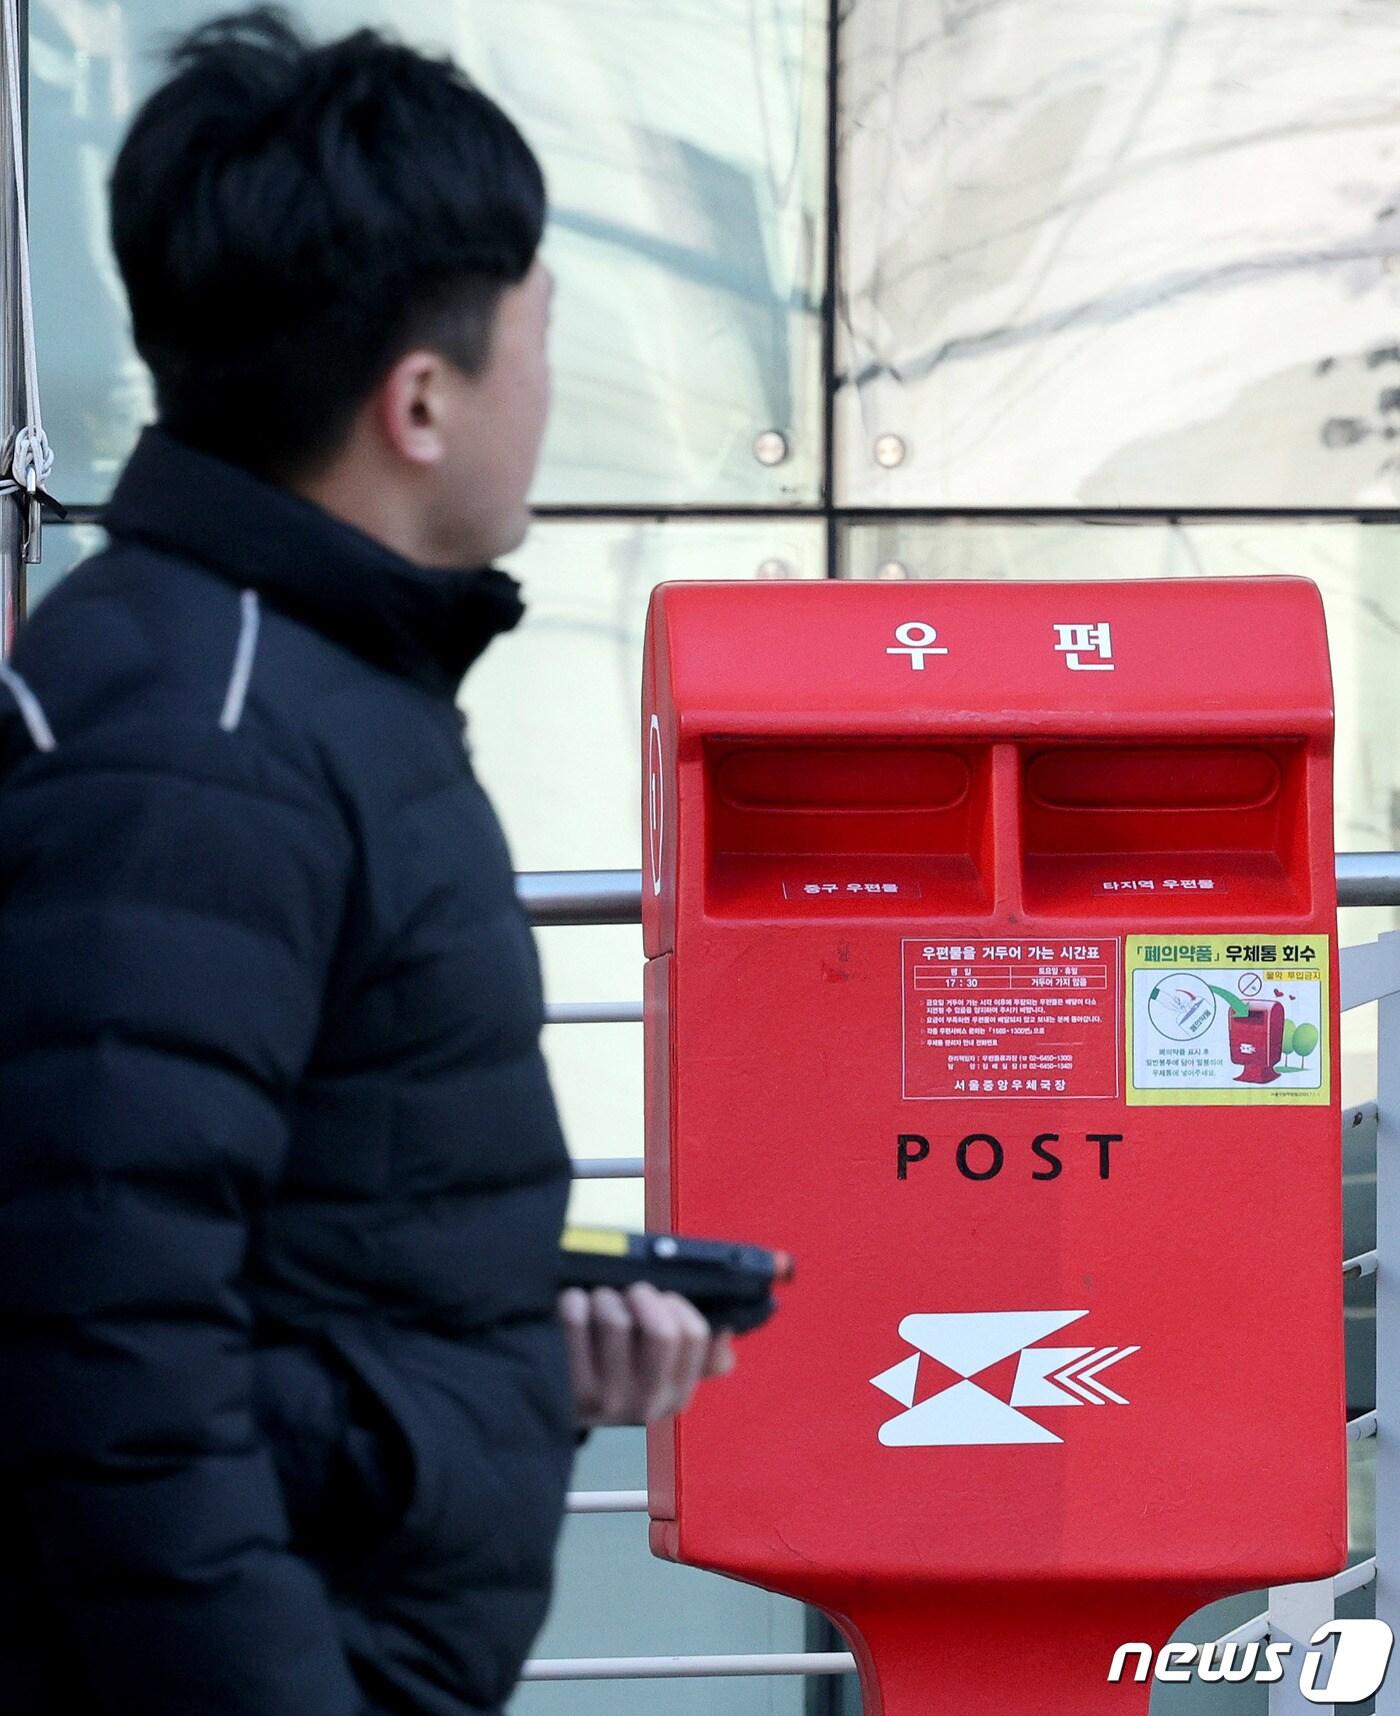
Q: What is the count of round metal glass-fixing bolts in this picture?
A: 4